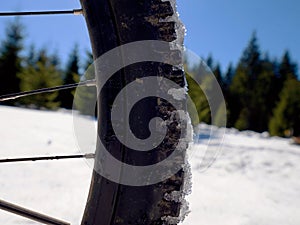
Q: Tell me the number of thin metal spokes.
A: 4